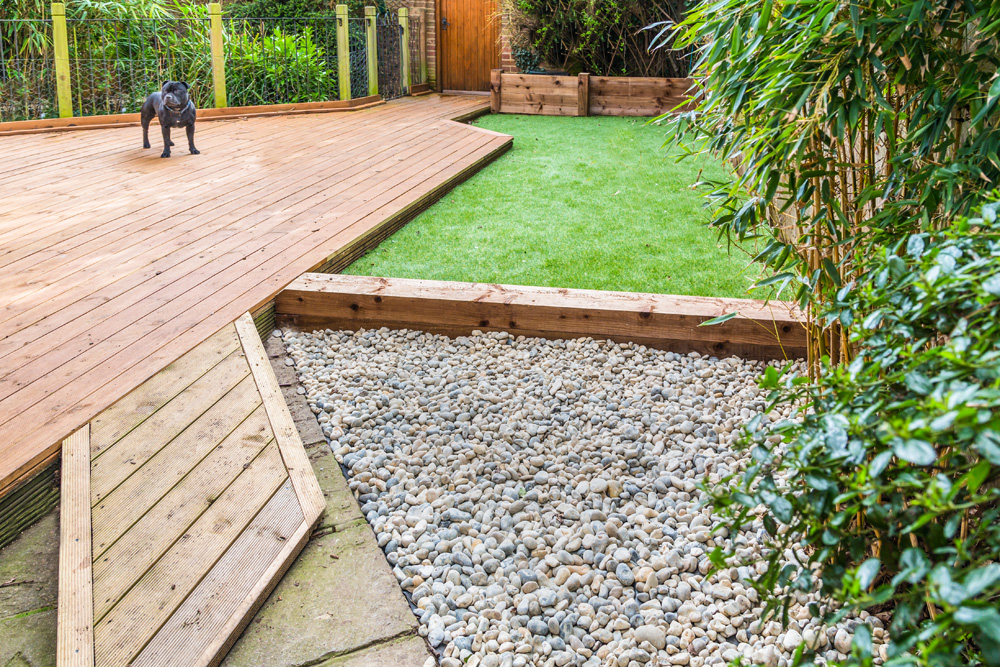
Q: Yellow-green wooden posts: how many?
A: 5